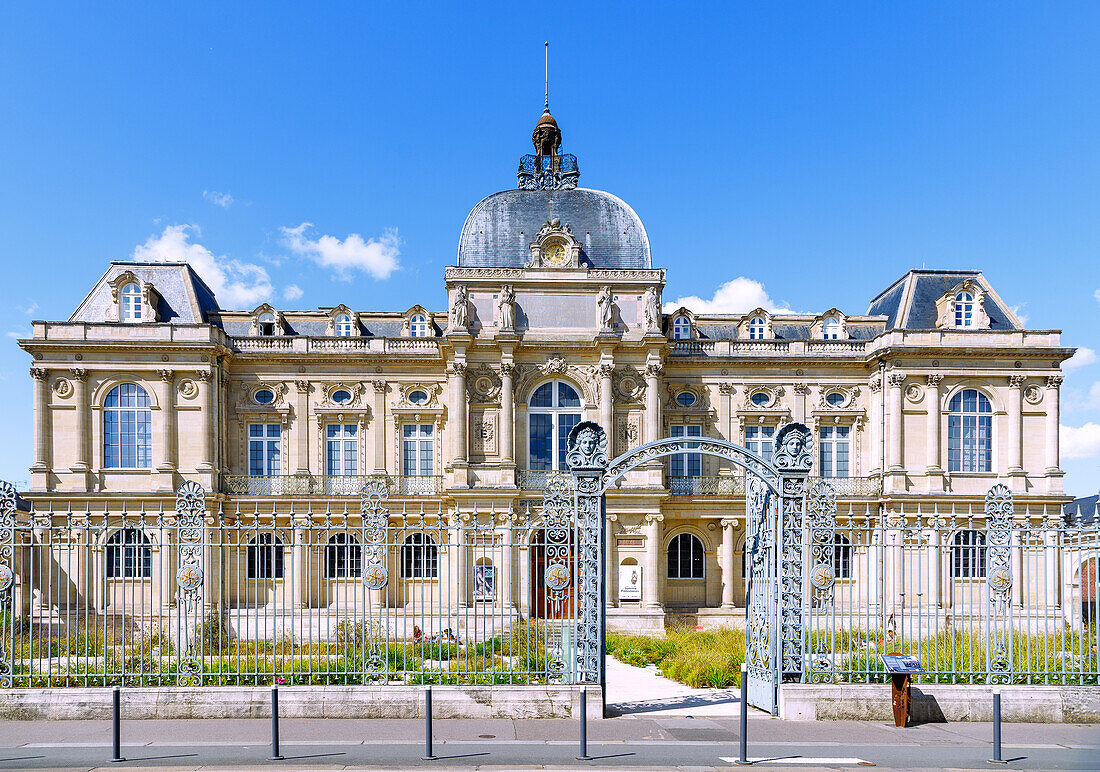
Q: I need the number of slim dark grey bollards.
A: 6